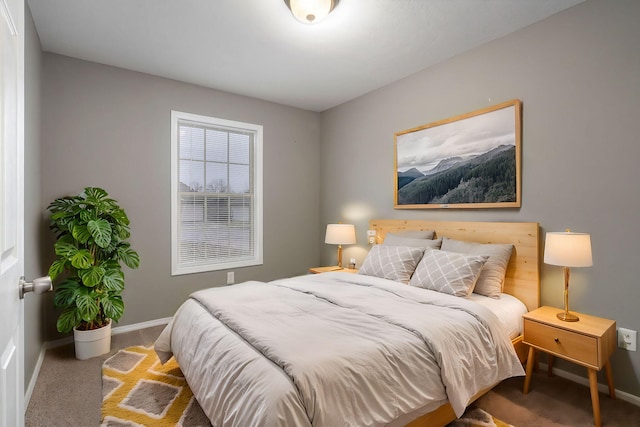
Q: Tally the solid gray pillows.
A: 3